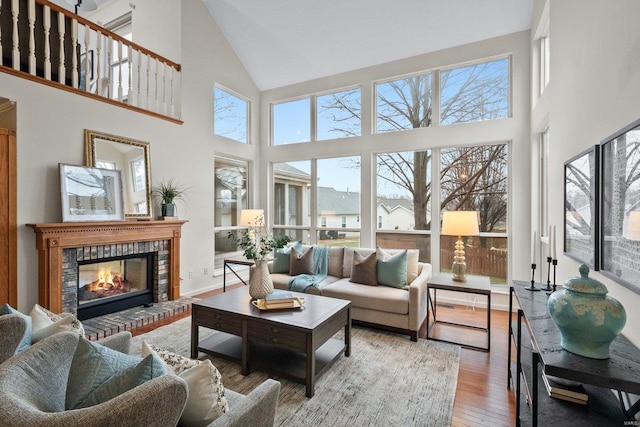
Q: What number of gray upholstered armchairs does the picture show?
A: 2